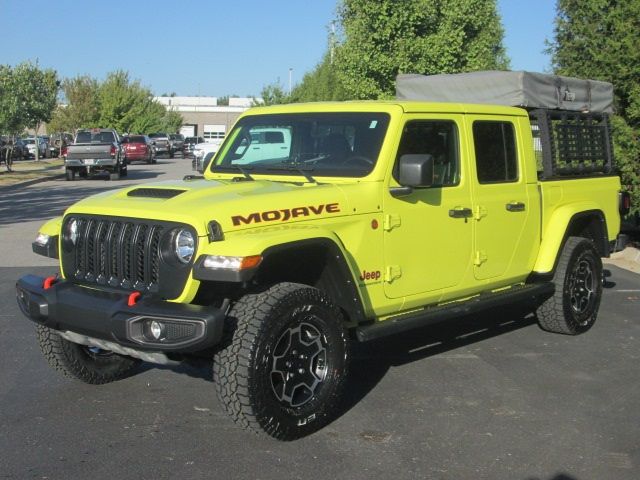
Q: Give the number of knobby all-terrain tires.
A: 3